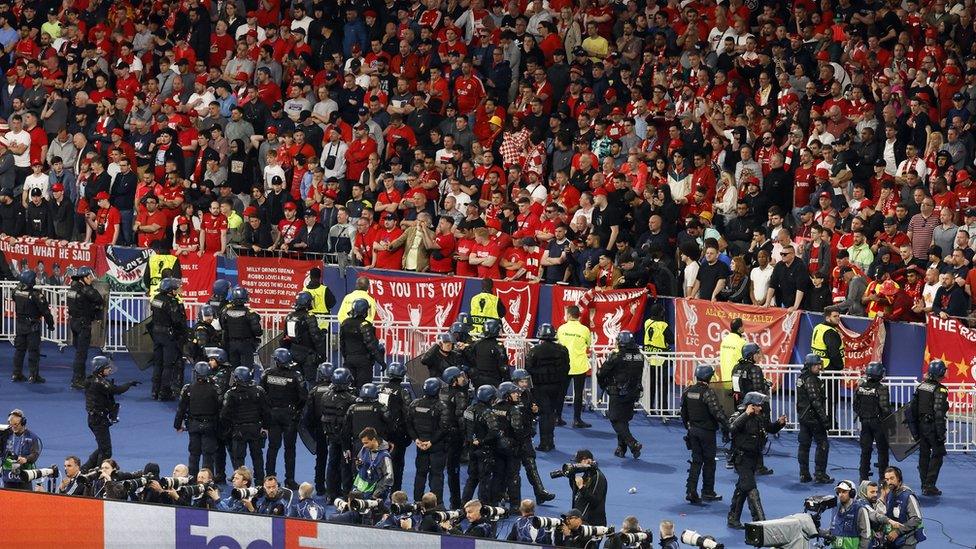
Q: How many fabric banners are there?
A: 10